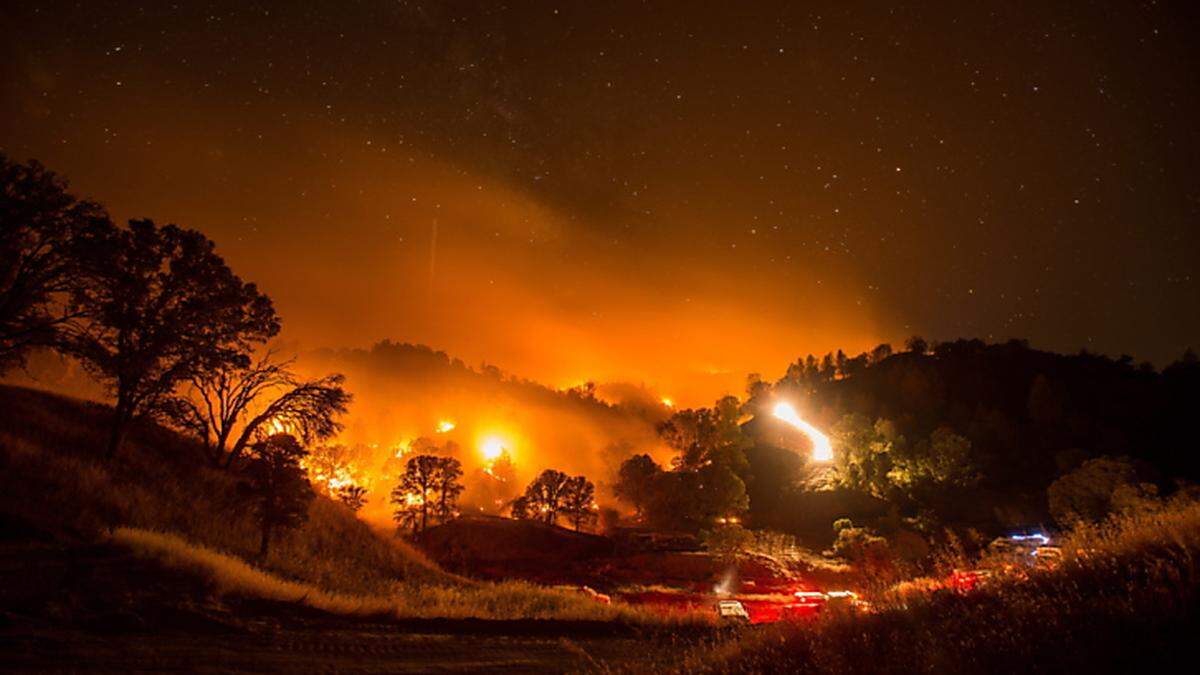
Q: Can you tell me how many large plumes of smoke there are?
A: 1